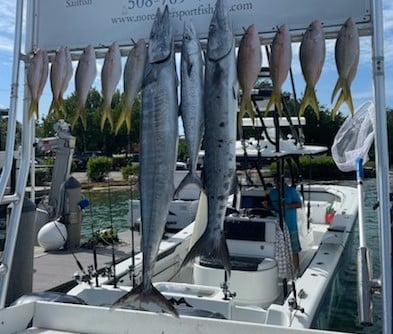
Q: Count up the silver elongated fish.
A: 3